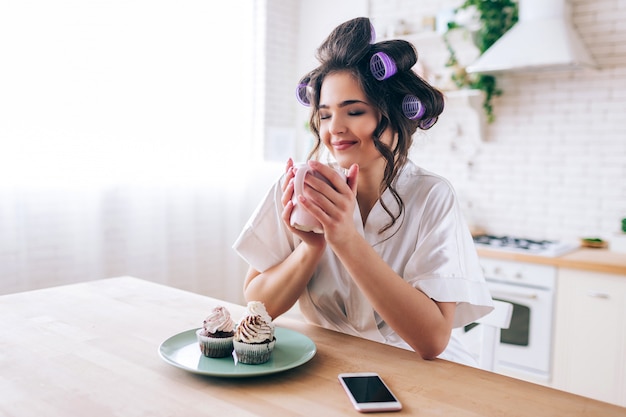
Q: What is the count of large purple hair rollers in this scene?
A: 5